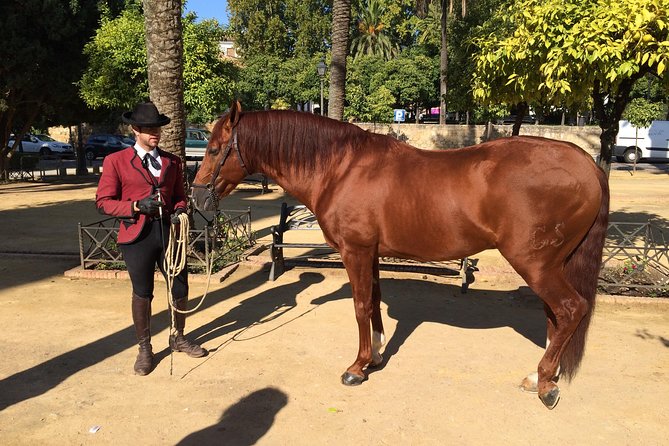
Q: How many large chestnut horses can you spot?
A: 1